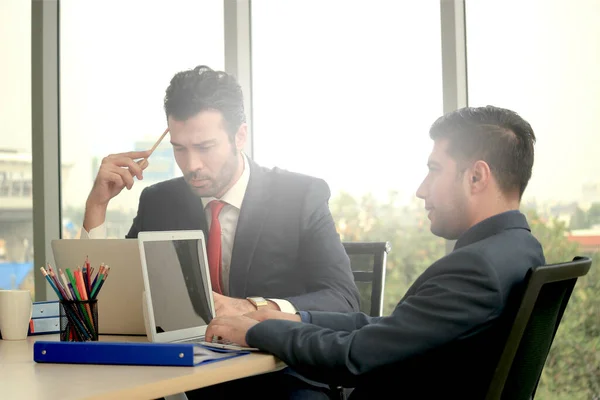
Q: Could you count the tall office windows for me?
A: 4